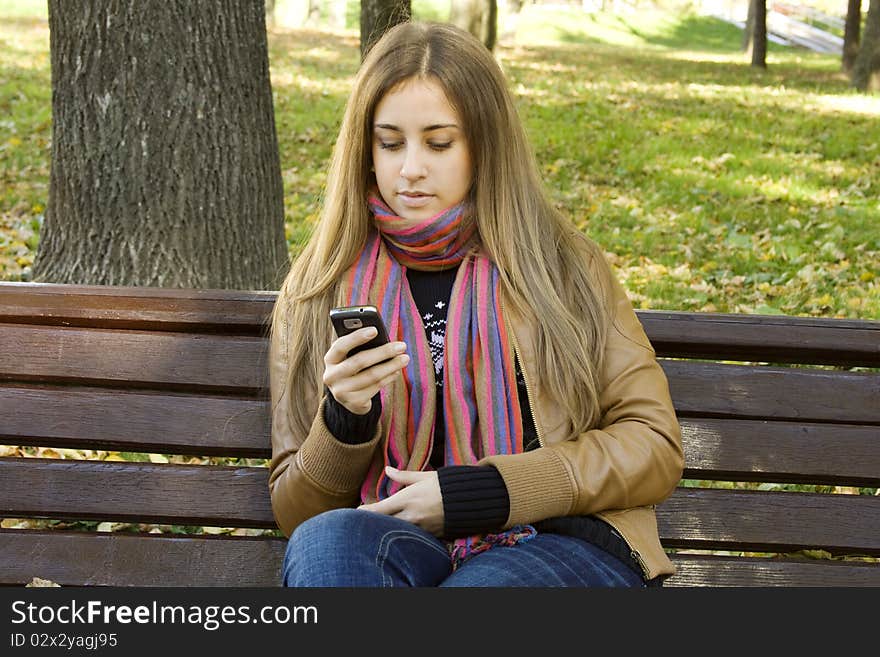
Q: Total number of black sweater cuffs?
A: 2